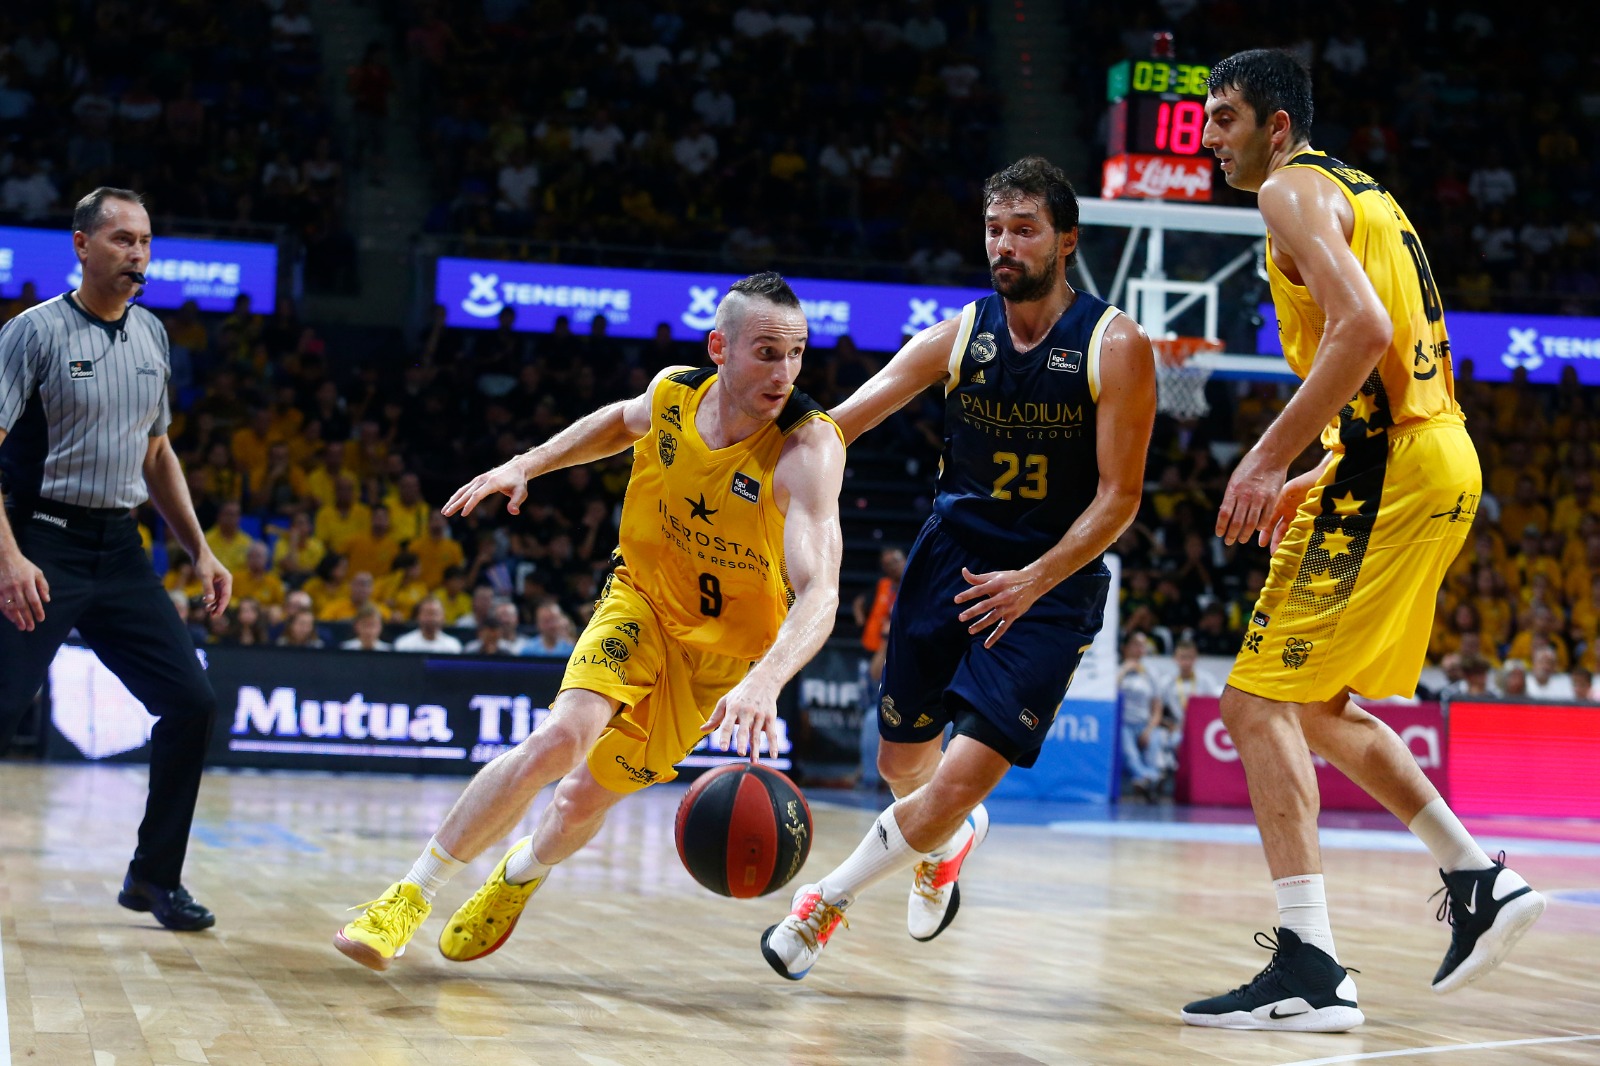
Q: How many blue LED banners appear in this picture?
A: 3